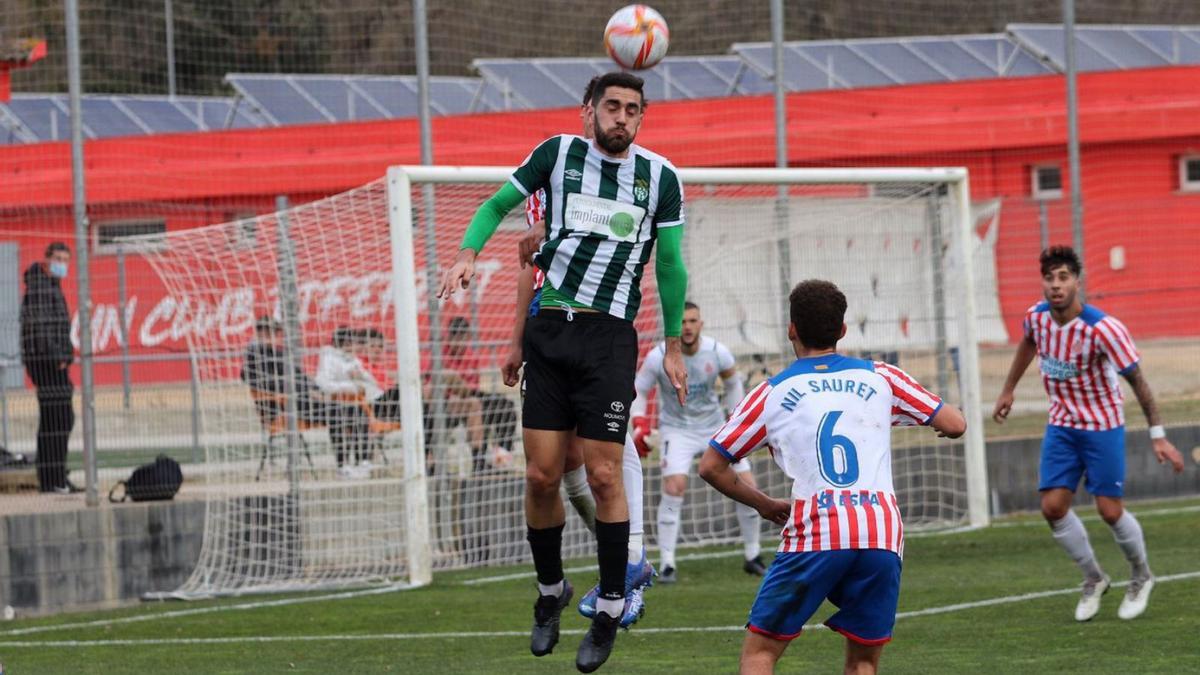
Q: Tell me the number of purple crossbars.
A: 0